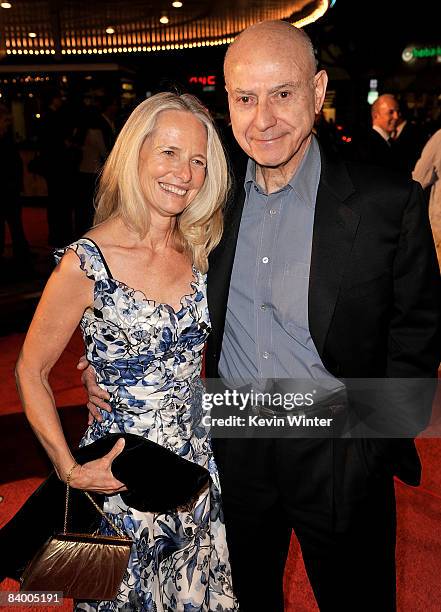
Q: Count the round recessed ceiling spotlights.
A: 5